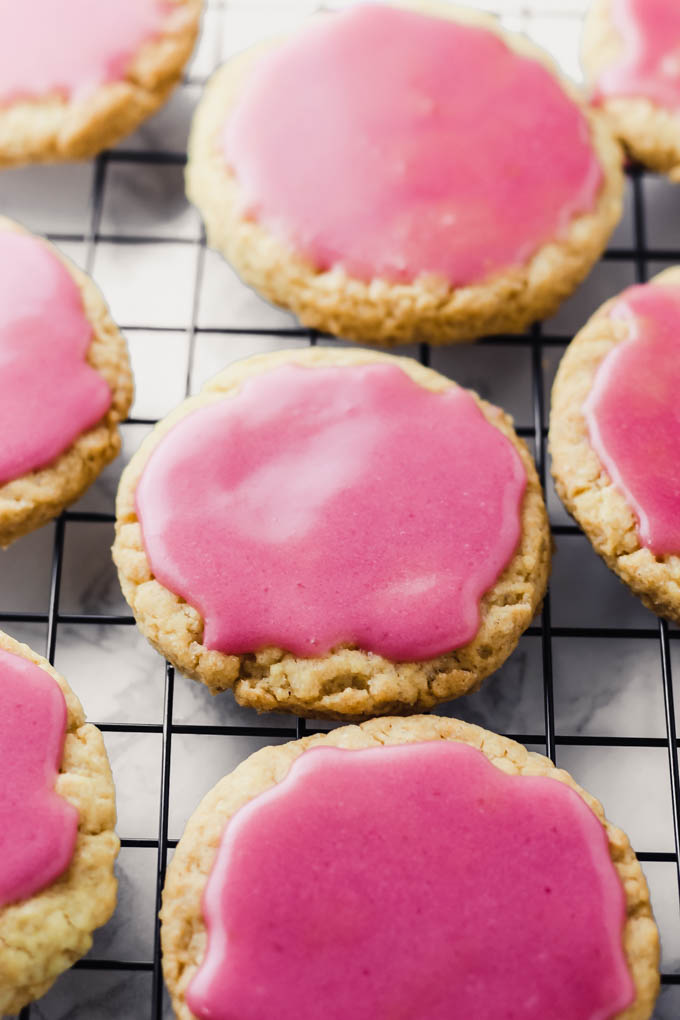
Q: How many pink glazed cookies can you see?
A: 8